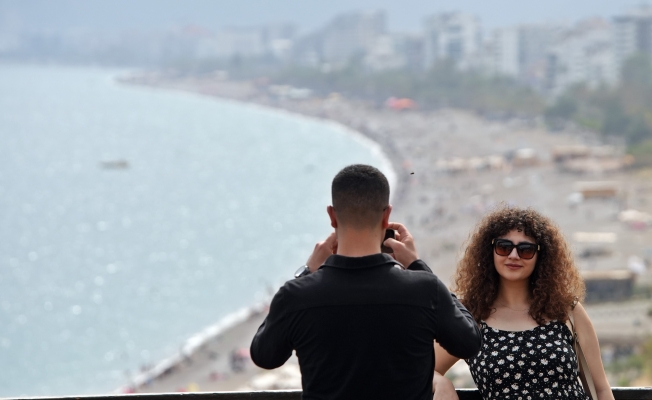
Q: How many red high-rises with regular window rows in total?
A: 0